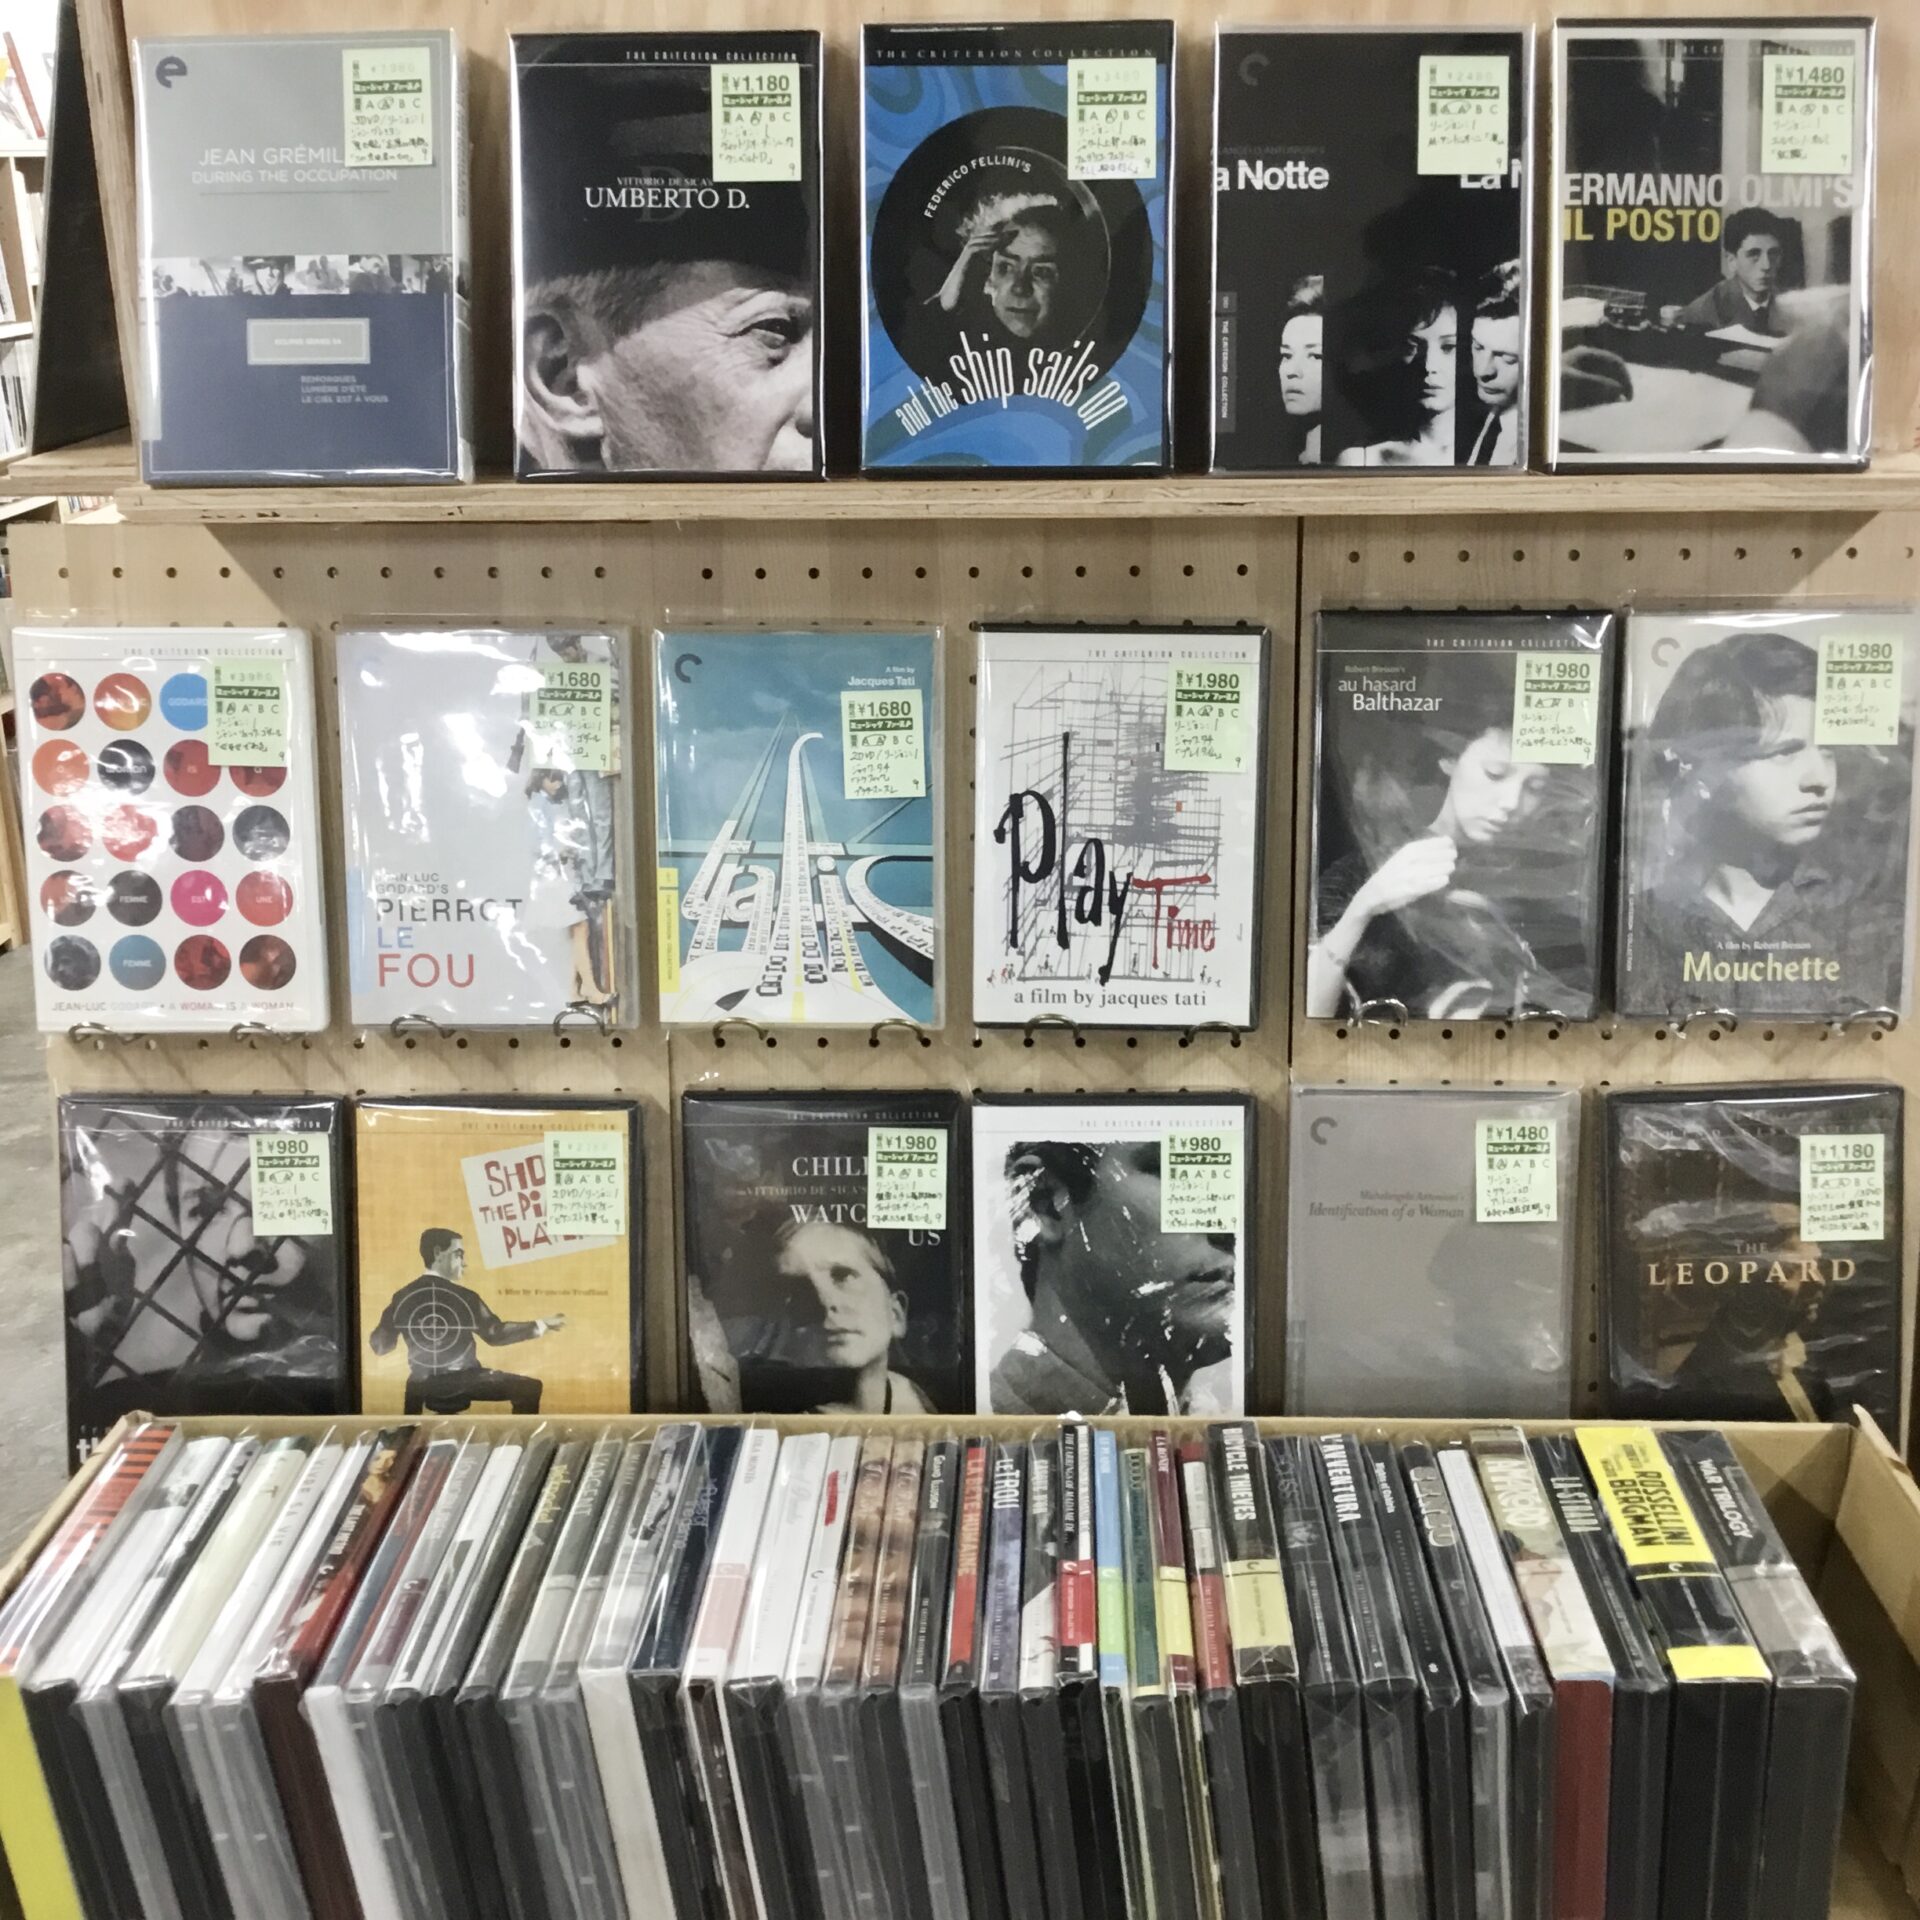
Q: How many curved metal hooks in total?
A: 12